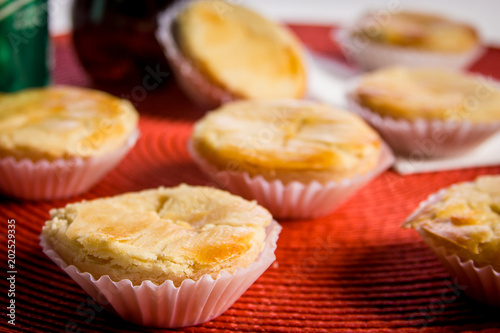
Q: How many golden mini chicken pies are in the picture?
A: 7